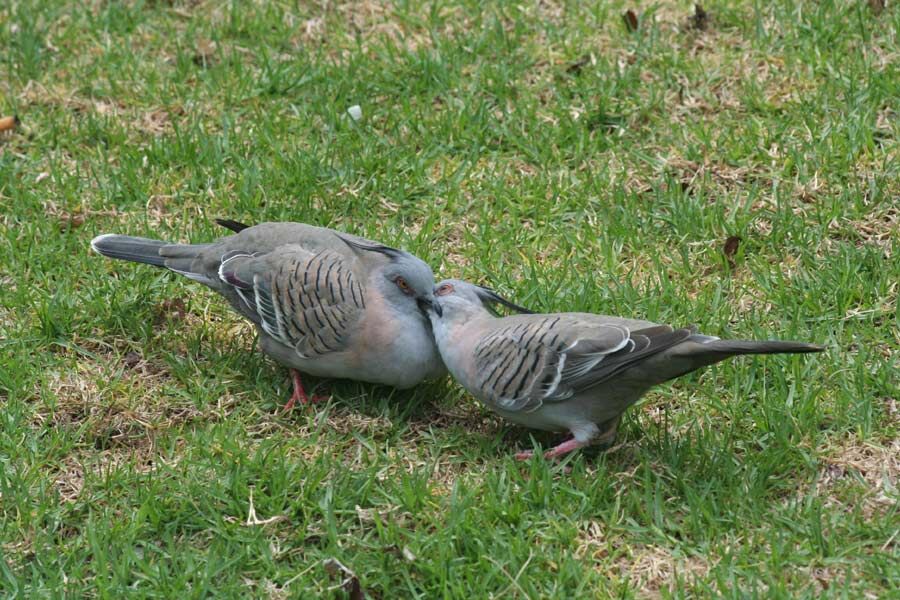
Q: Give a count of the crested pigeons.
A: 2